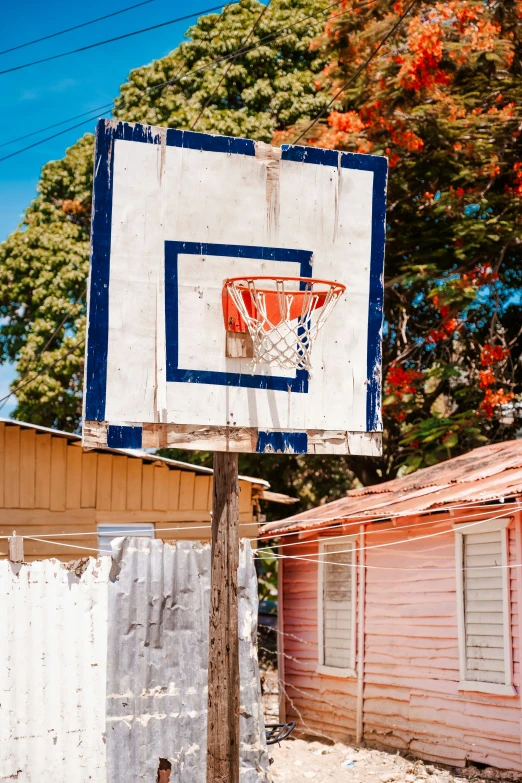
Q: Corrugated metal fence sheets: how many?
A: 2